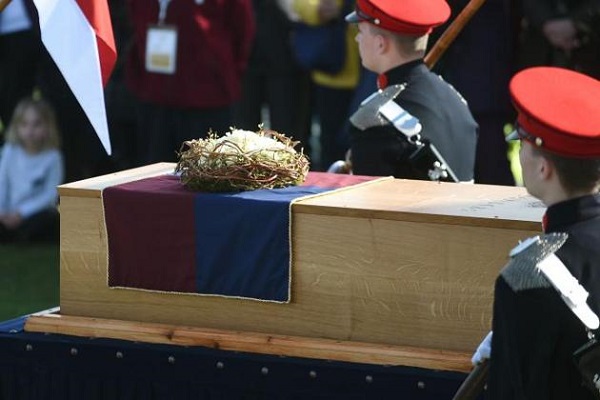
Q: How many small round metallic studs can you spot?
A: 9